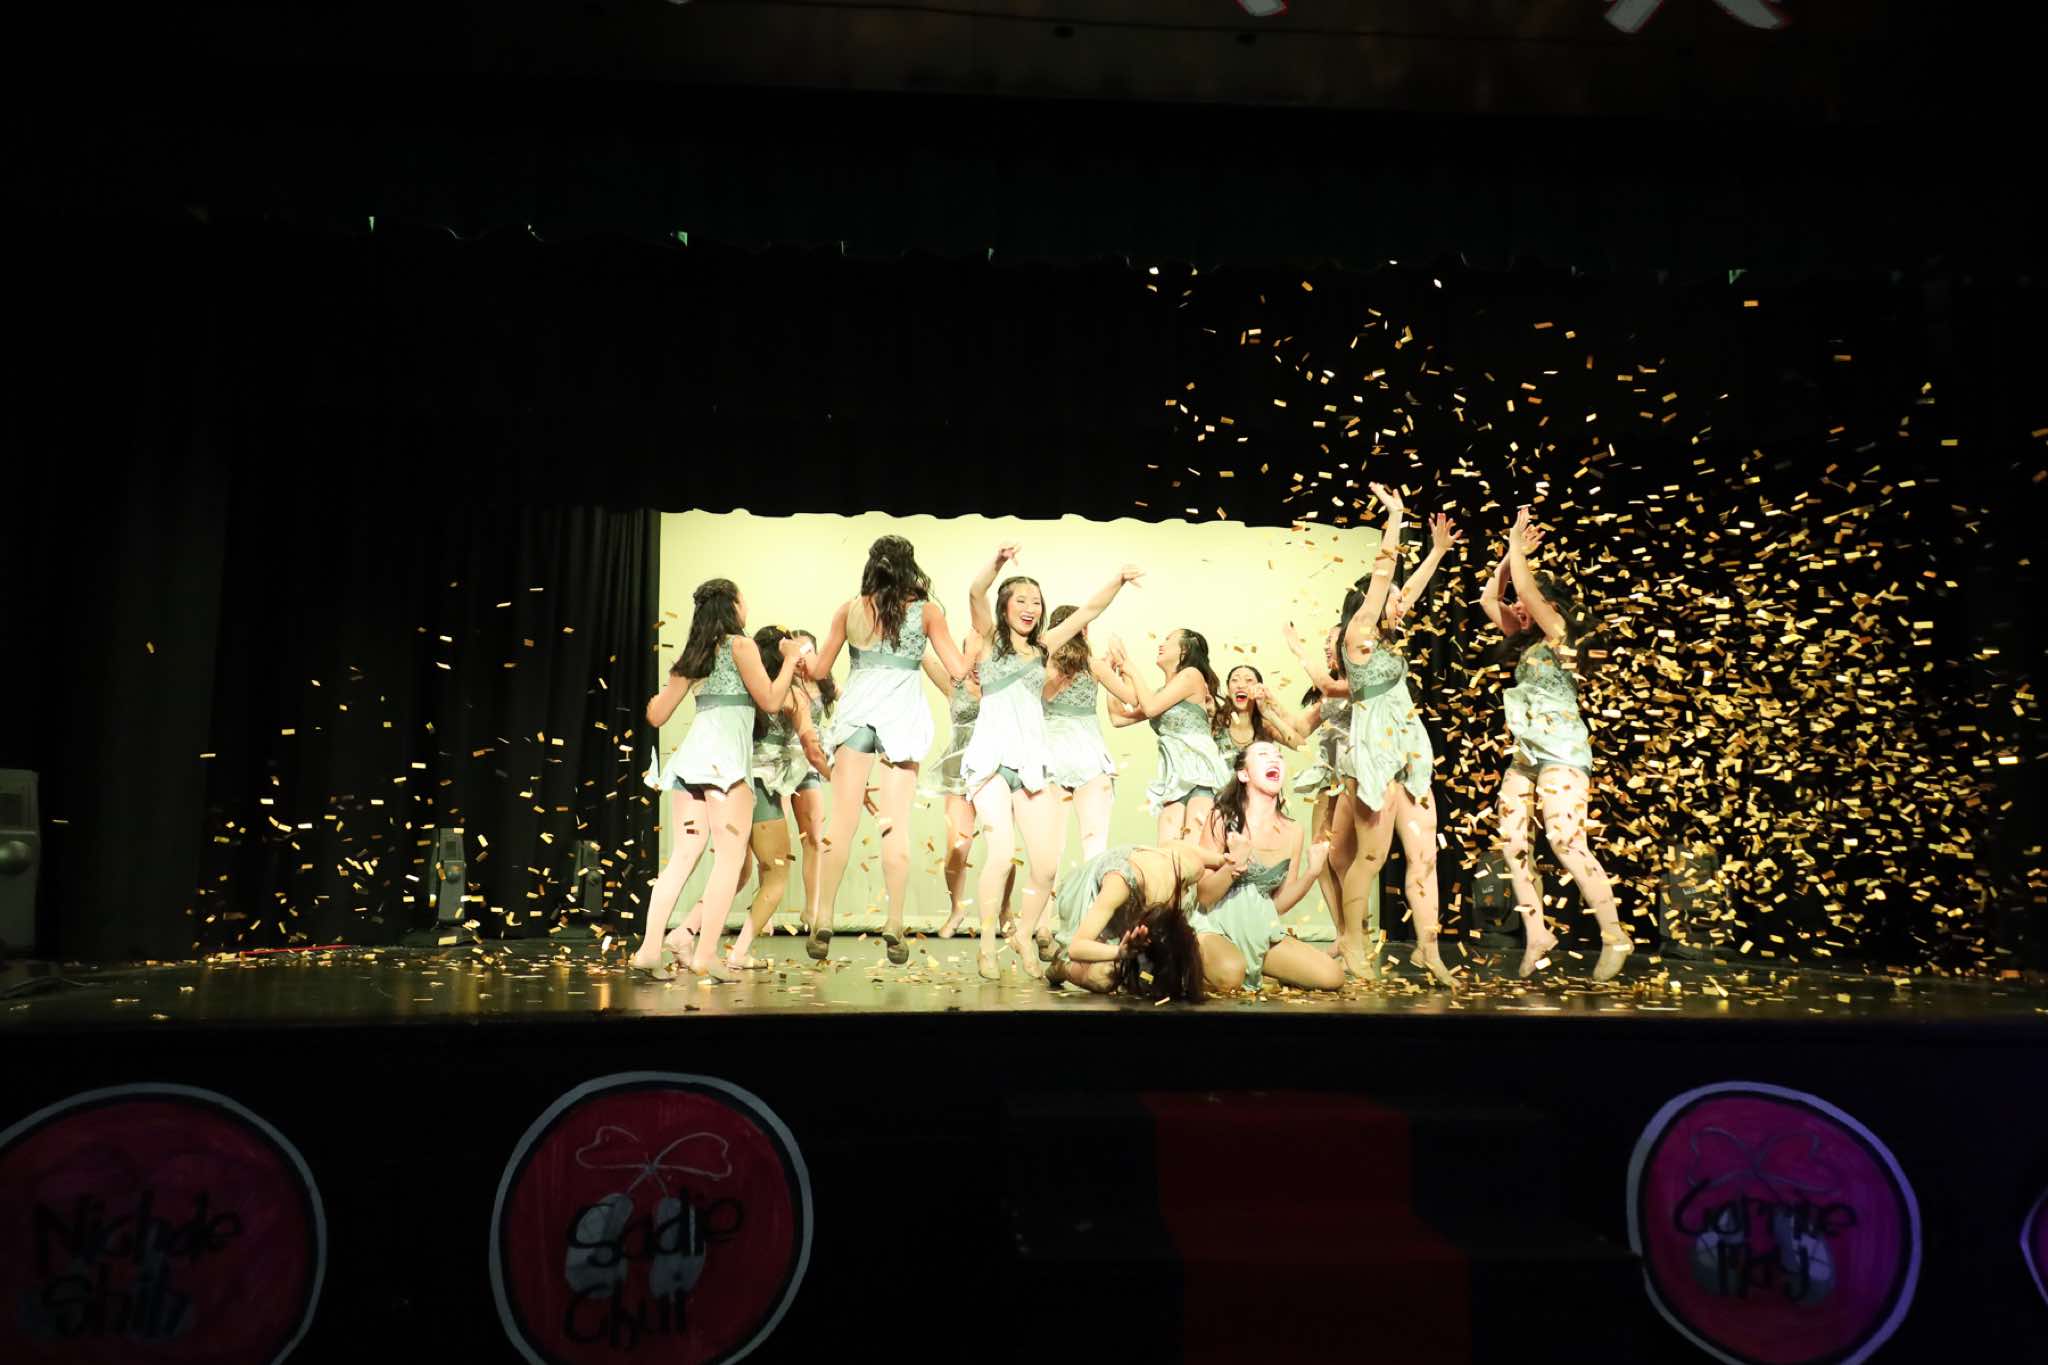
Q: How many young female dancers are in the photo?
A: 14